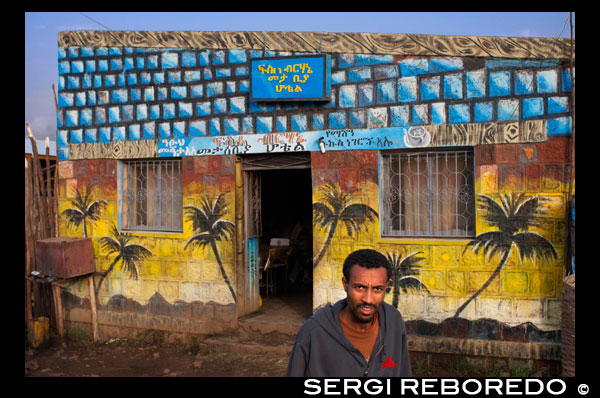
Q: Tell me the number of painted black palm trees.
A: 6